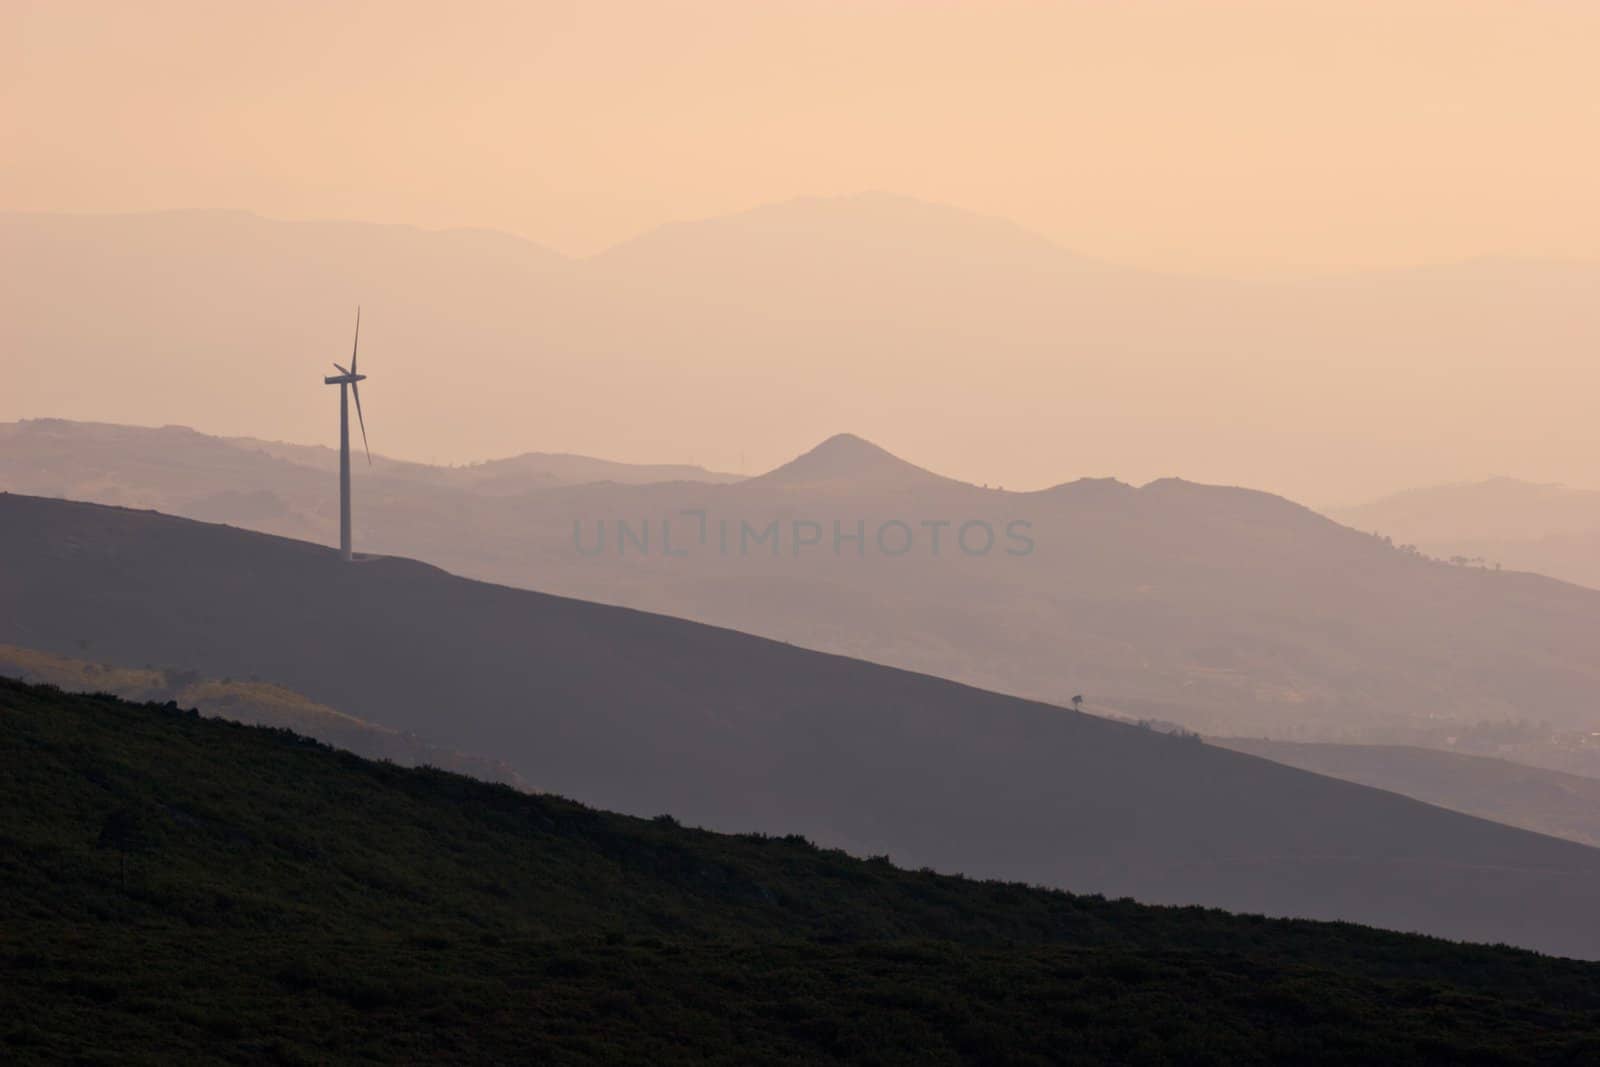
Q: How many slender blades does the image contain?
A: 3